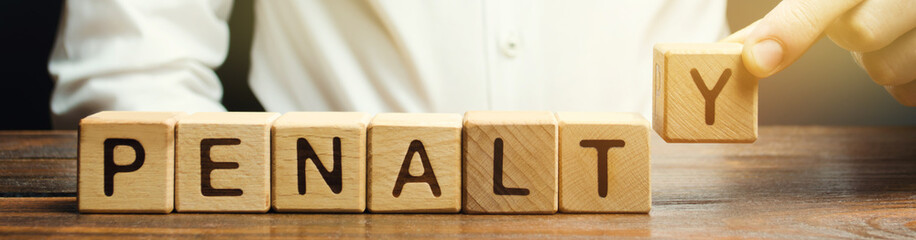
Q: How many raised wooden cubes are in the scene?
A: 1